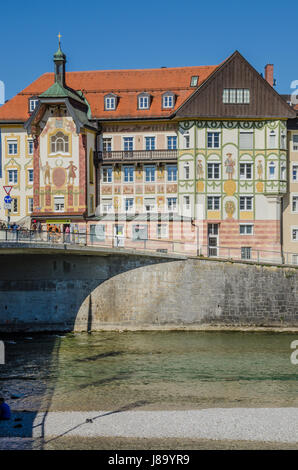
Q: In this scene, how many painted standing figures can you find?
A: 5